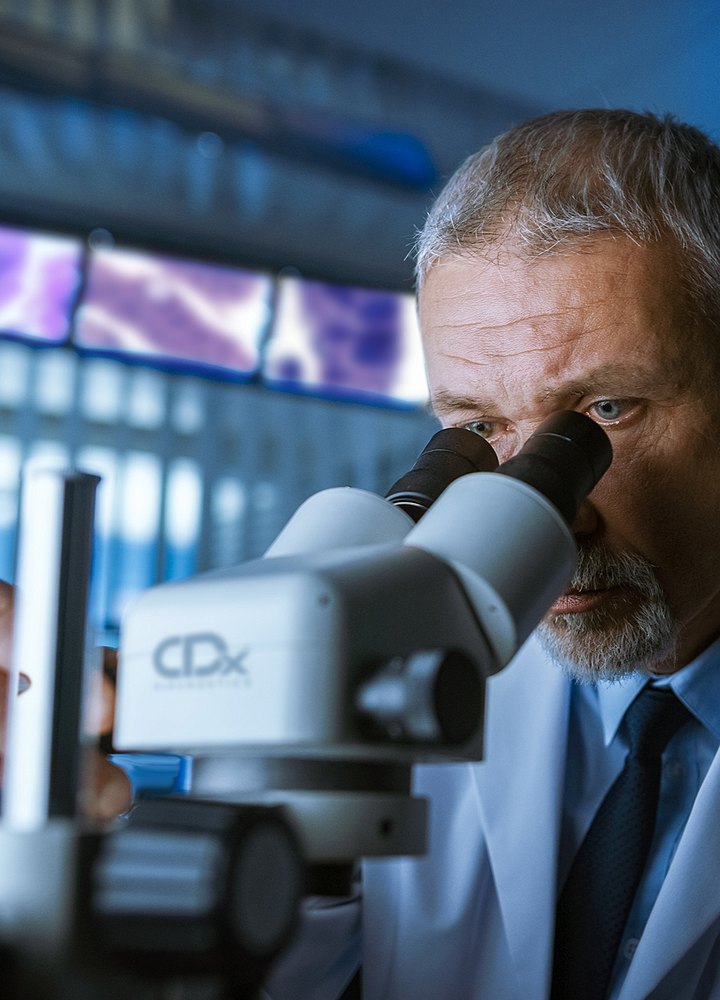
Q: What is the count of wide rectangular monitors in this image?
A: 3